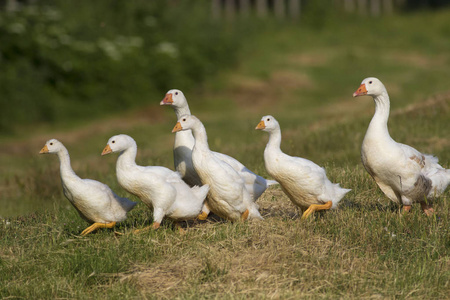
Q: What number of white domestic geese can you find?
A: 6